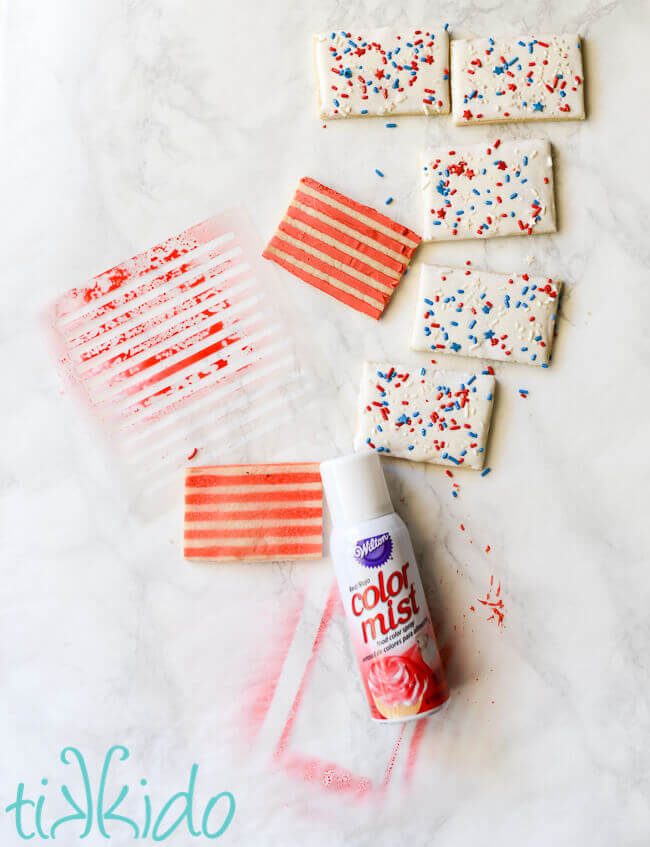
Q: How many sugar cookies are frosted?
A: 5